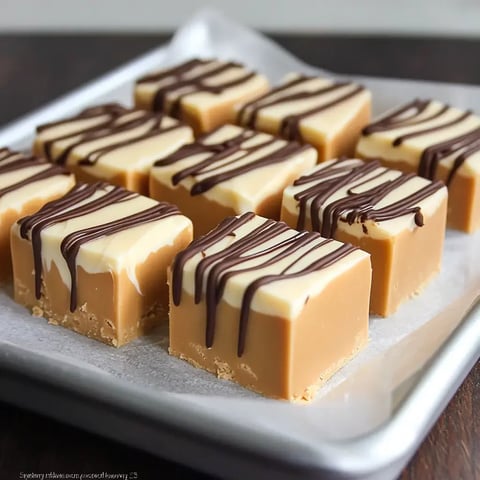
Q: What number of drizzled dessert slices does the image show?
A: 9